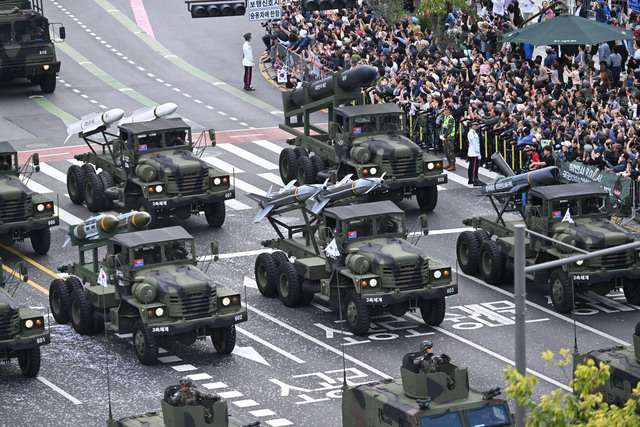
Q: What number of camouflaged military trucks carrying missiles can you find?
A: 5